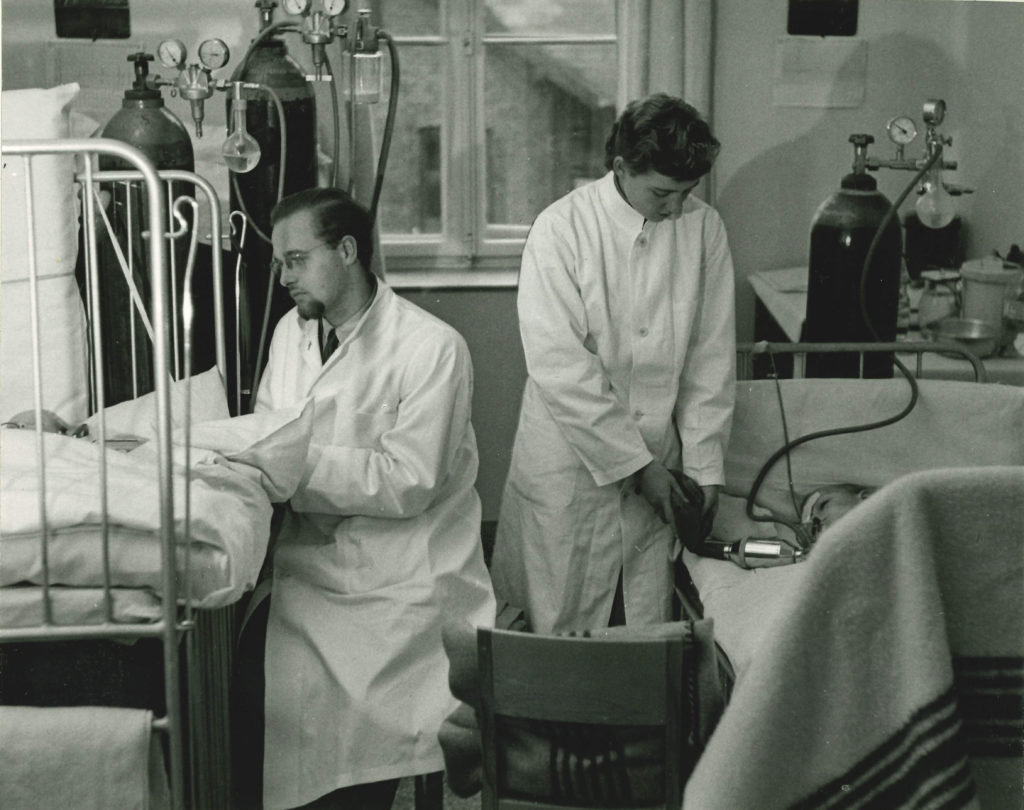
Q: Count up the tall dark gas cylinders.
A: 3